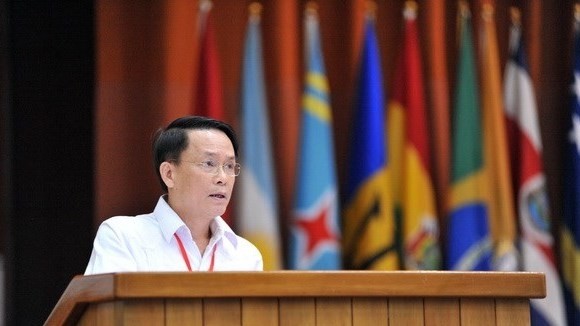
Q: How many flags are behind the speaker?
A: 9